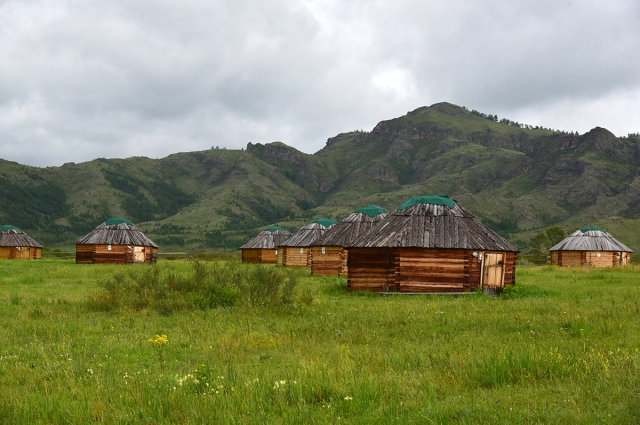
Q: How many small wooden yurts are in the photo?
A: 7